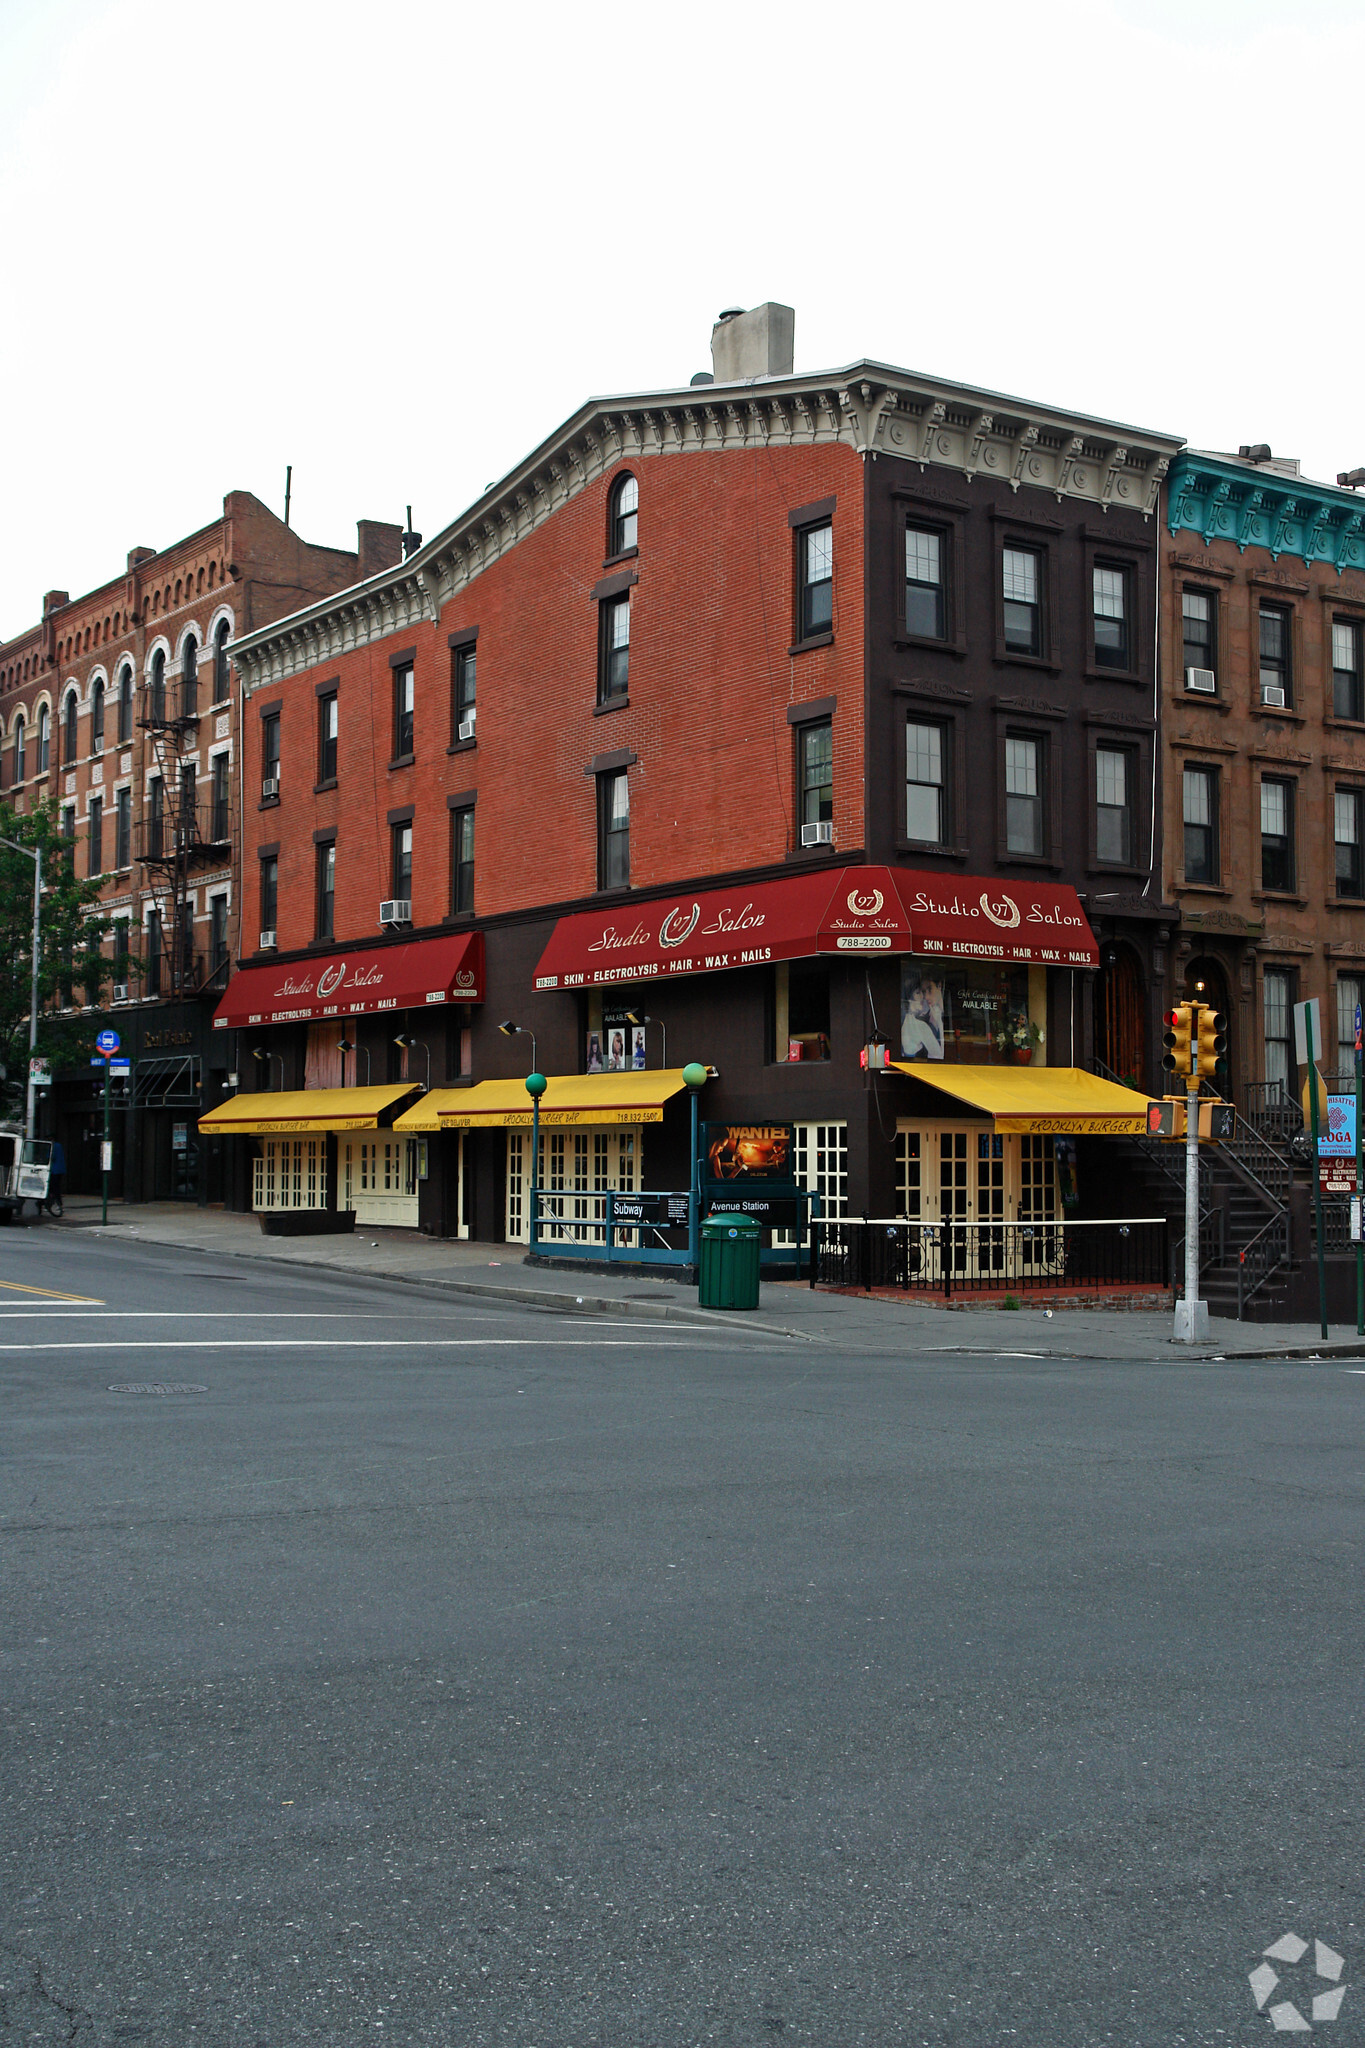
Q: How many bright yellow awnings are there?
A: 4